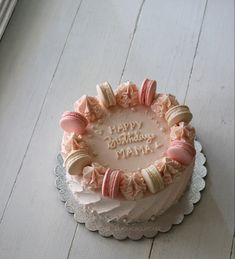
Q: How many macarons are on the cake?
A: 8